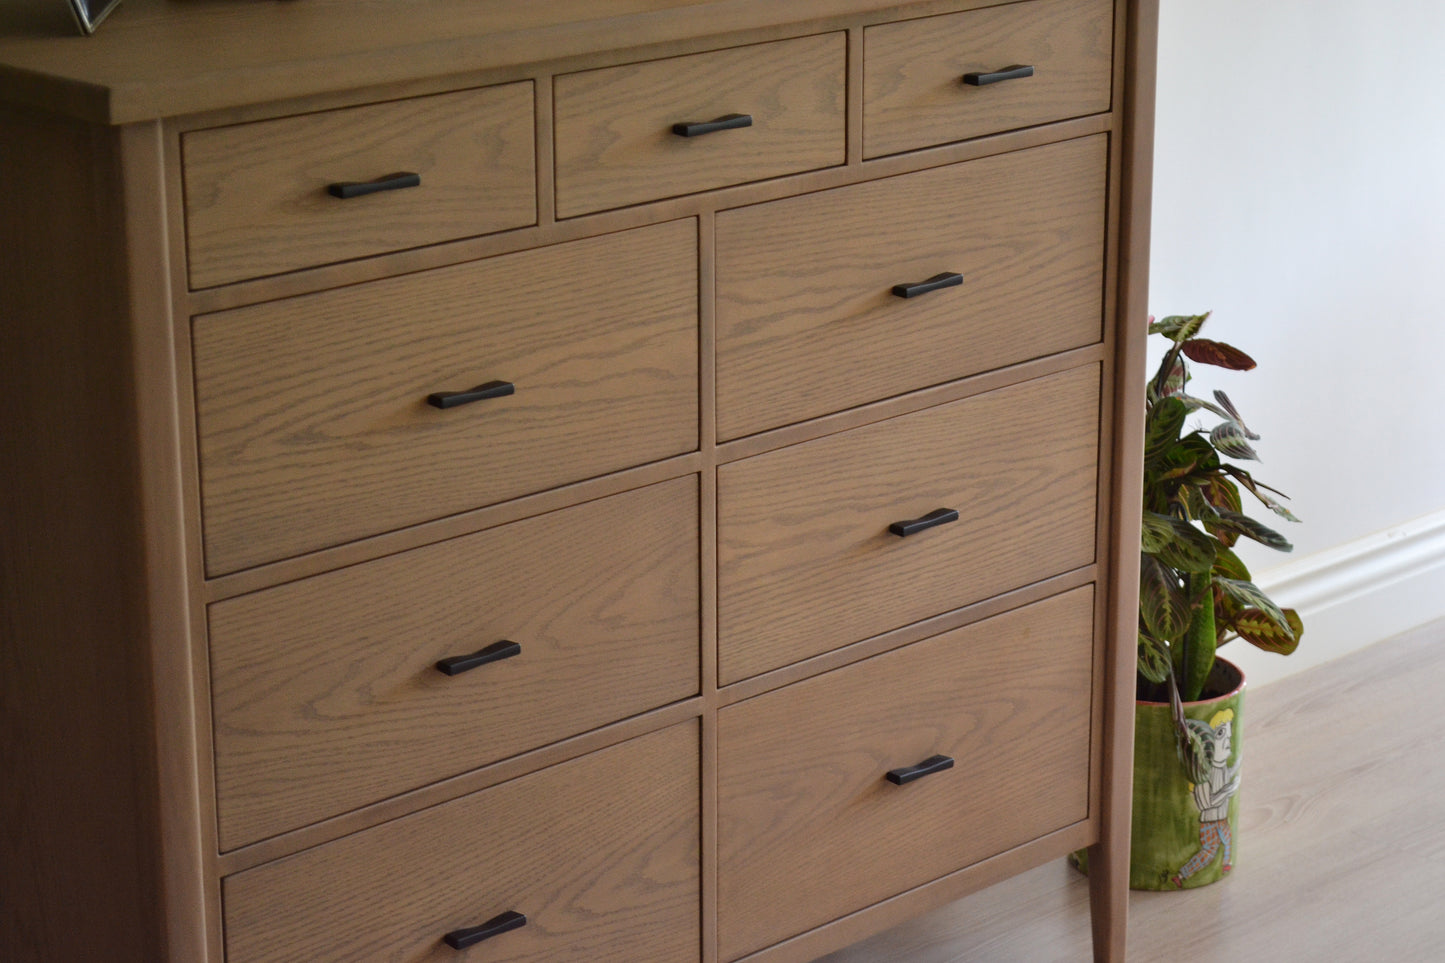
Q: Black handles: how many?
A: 9